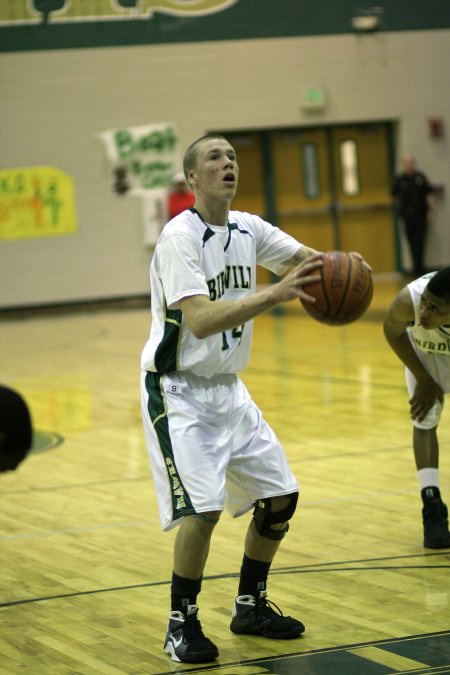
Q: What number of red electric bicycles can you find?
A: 0